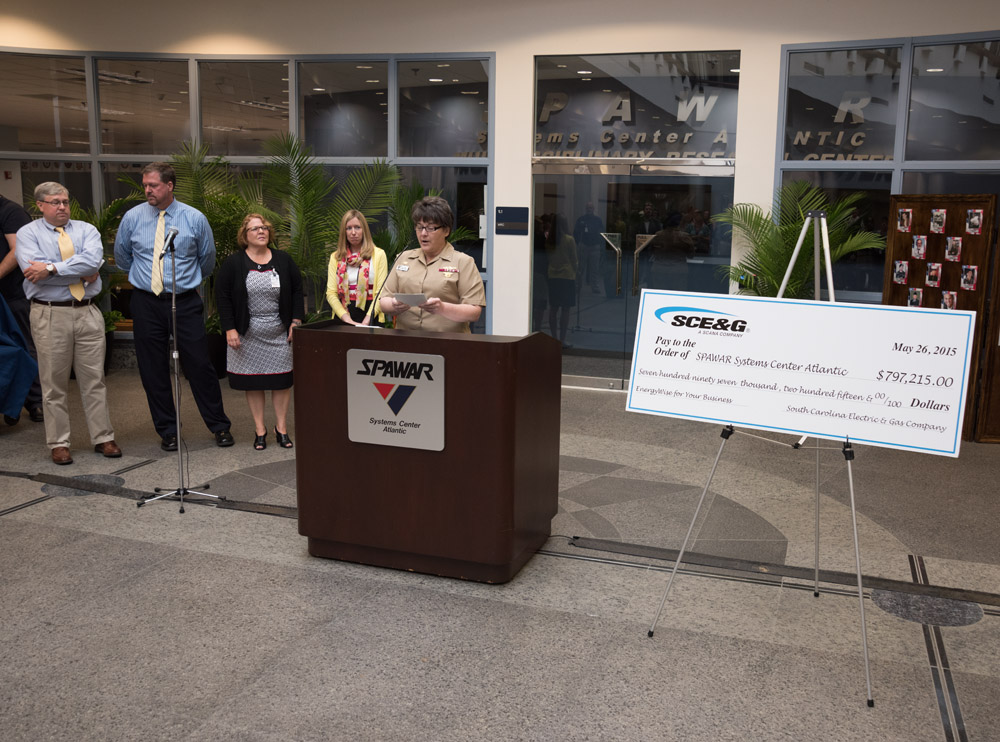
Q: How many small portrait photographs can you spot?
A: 10